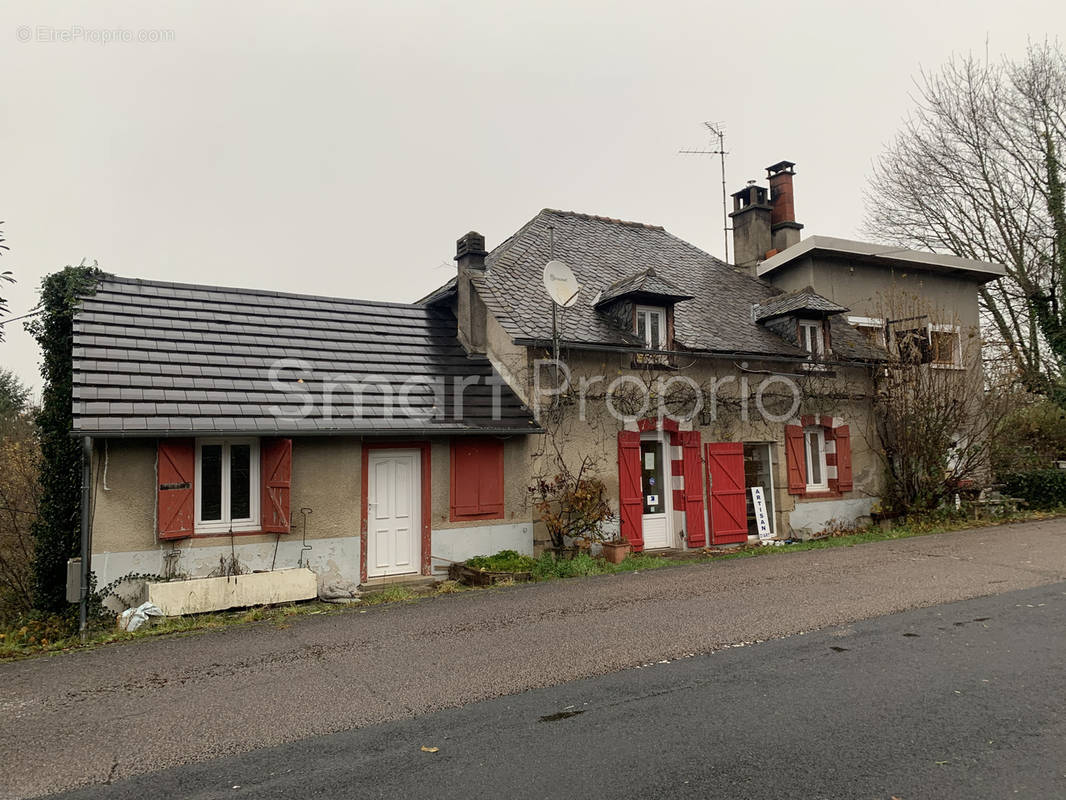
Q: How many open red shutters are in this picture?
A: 7